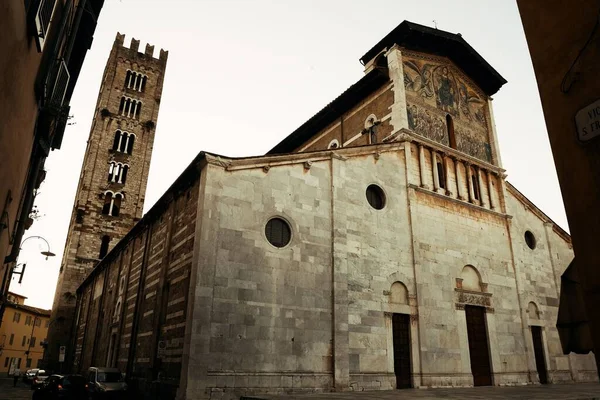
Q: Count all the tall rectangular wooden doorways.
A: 3